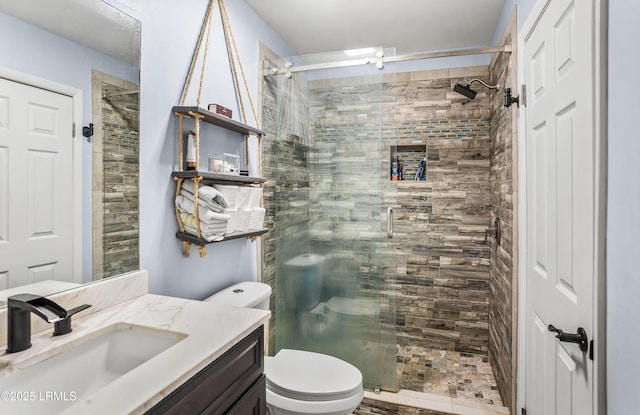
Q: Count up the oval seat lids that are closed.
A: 1